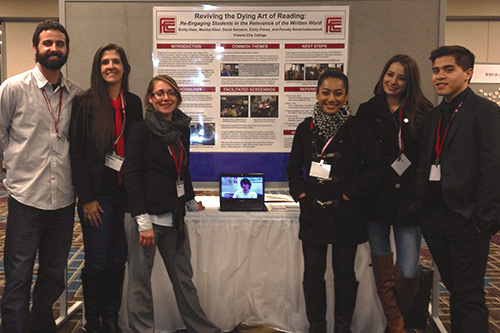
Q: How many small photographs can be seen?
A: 6